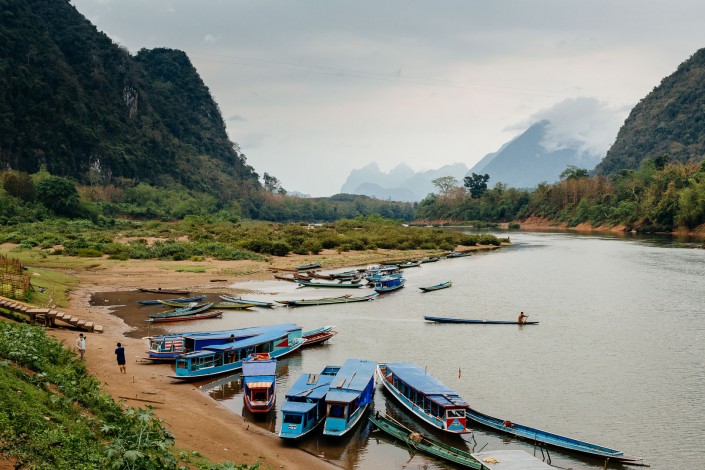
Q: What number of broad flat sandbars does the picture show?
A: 1